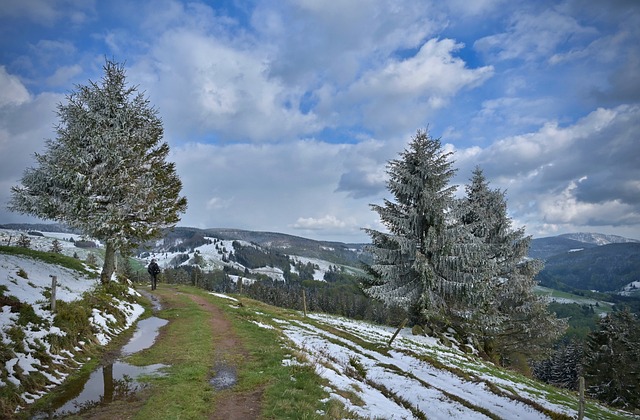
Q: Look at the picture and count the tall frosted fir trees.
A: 3